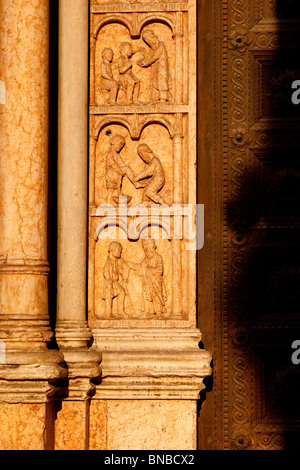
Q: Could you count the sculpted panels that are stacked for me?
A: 3